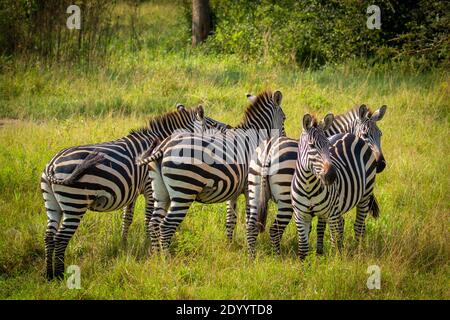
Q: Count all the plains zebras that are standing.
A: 4